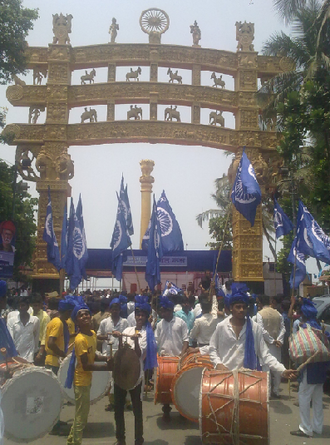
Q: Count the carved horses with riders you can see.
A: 4